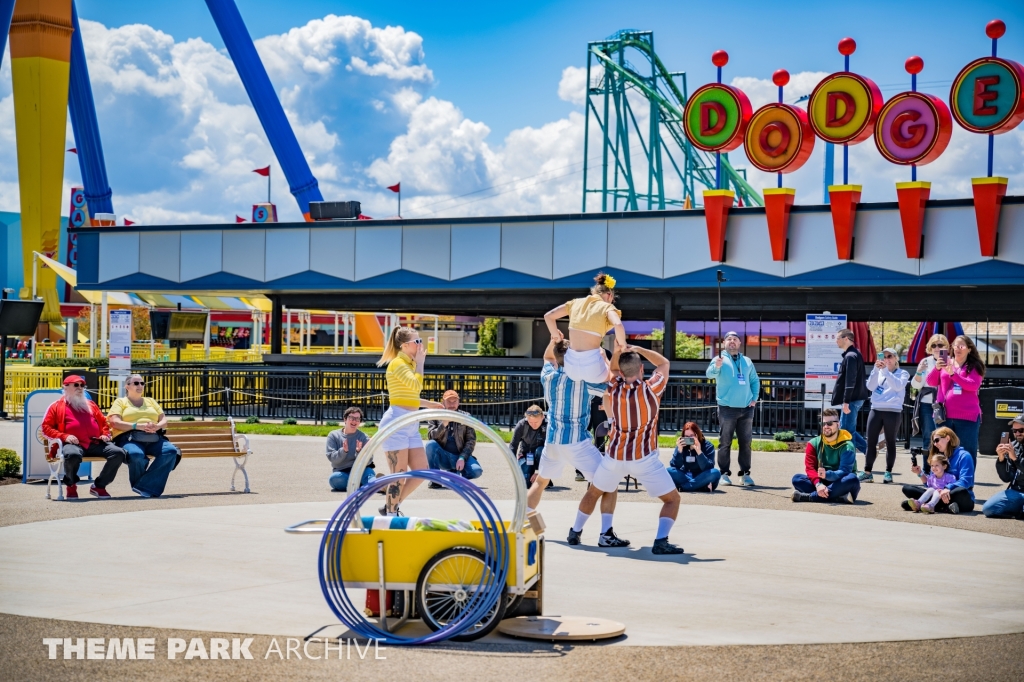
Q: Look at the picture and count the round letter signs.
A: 5